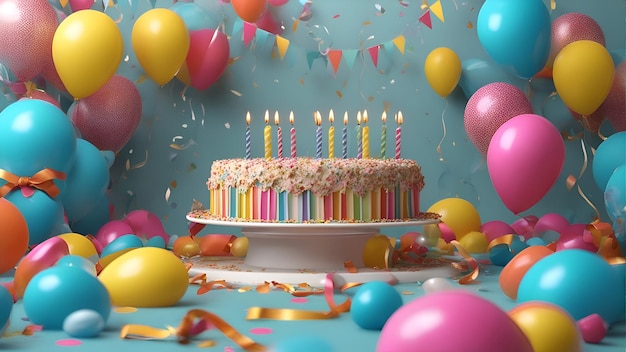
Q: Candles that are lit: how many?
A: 11